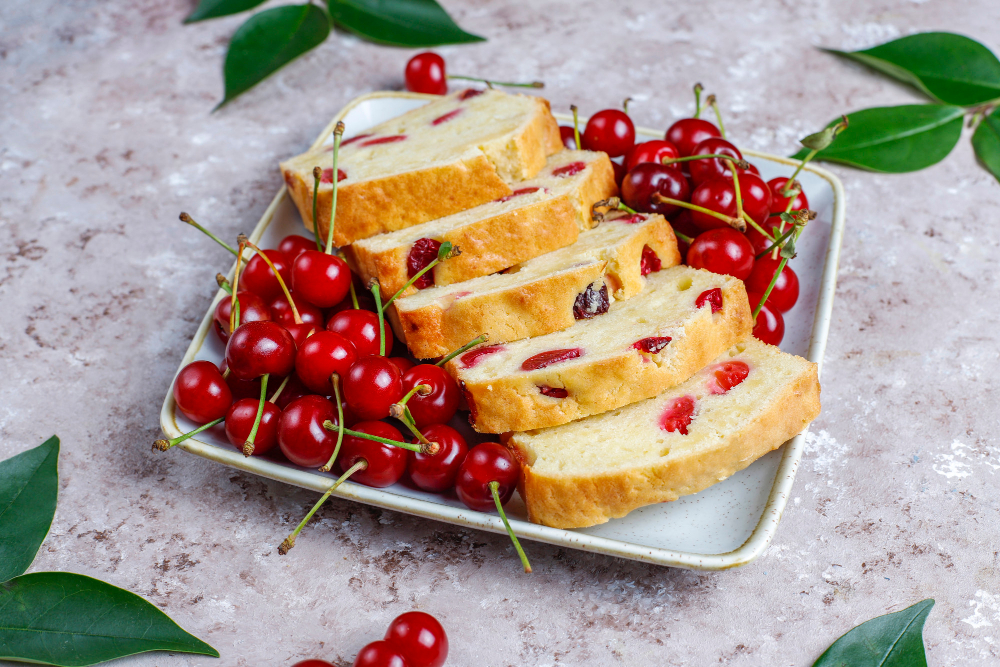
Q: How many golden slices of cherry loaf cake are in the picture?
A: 5